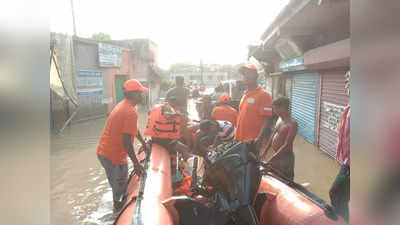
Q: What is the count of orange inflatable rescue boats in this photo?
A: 1